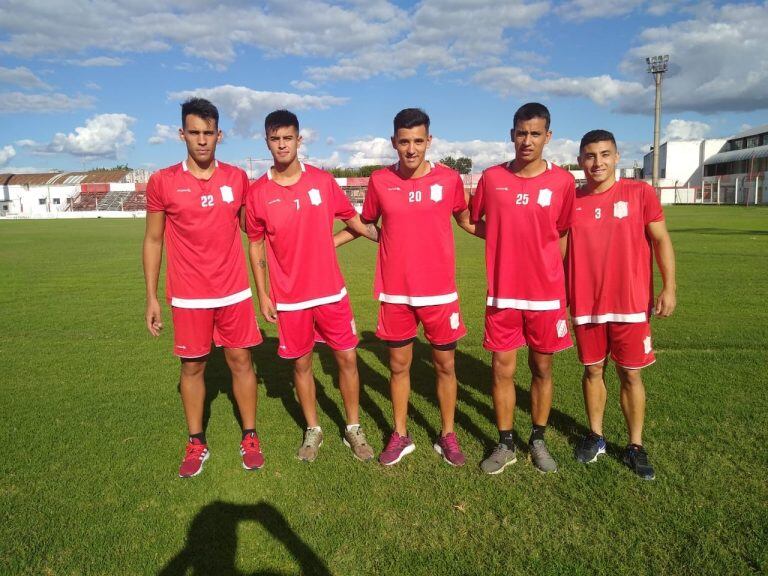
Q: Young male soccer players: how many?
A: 5